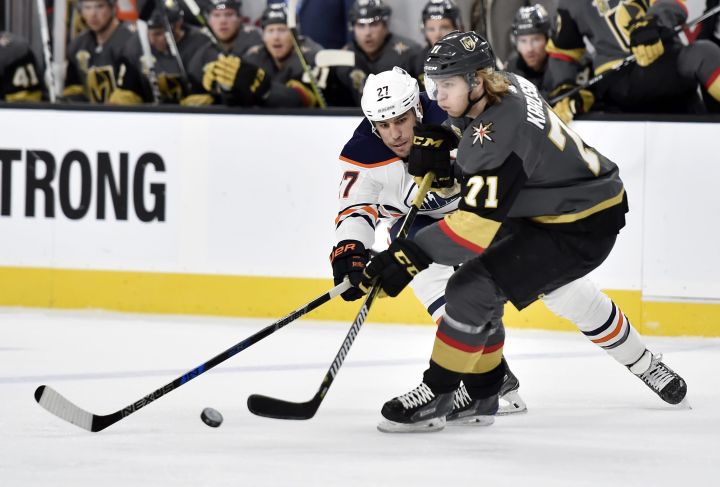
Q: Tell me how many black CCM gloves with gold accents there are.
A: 2